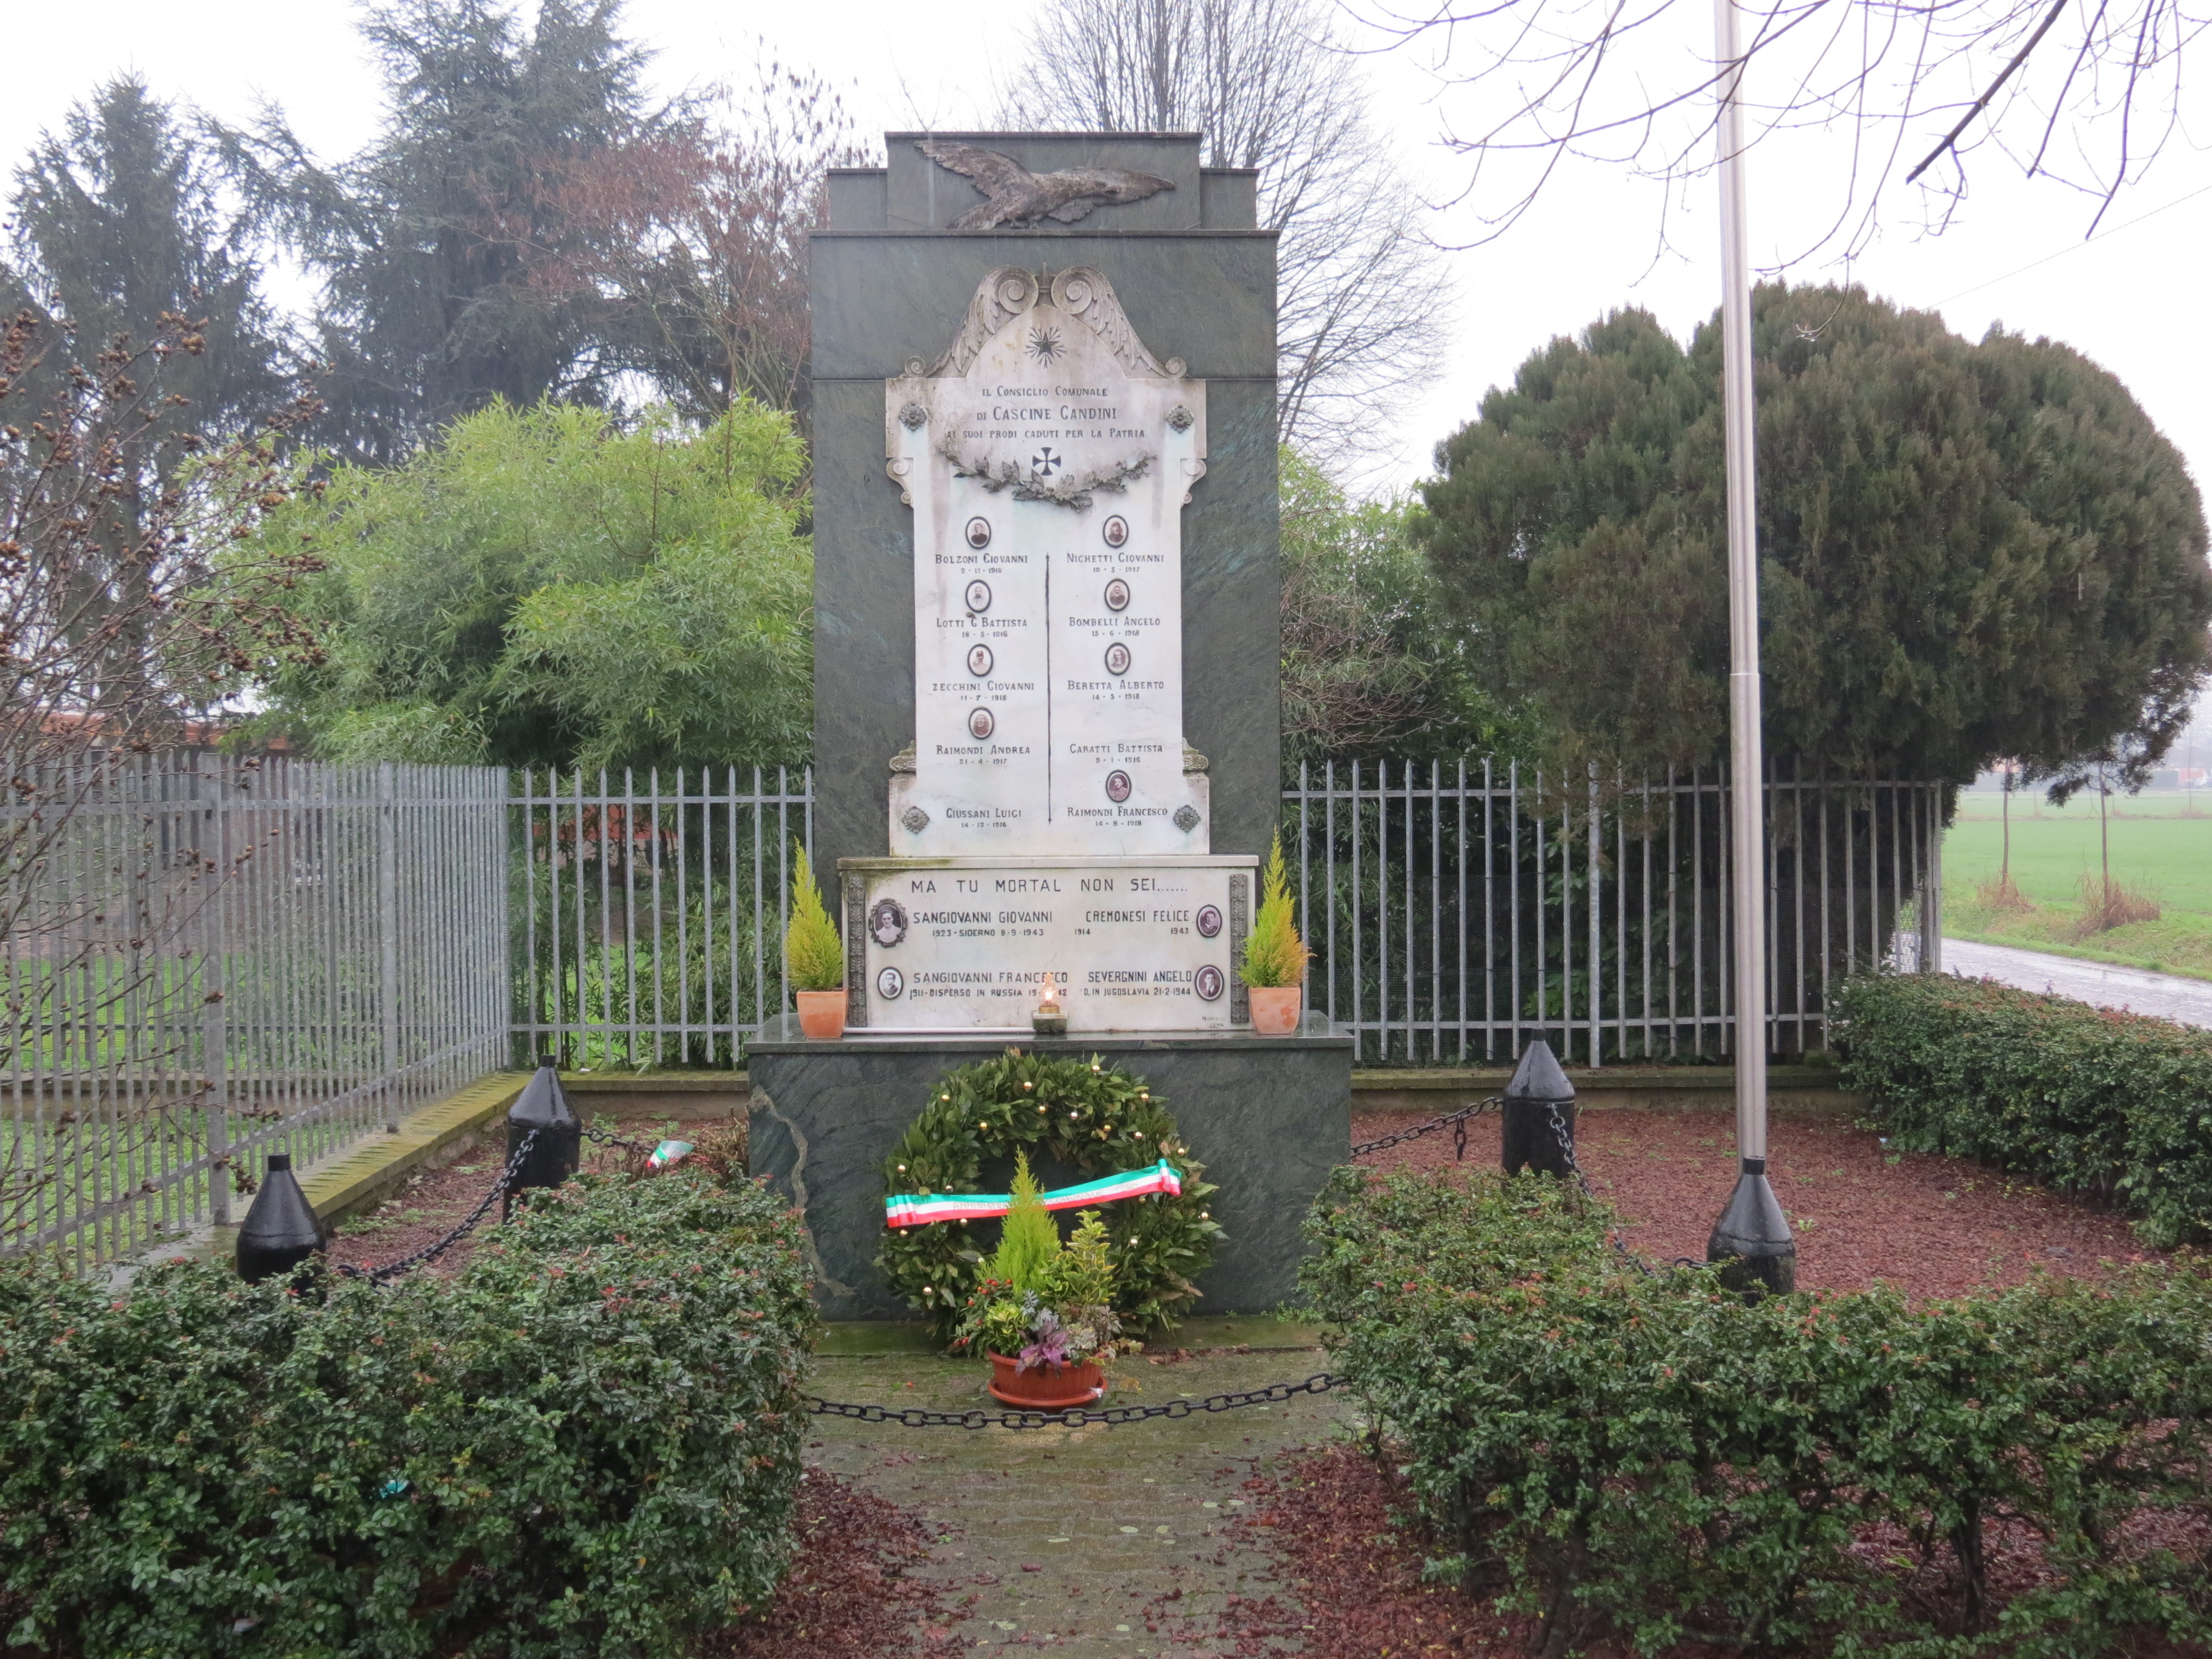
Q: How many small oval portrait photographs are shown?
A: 12